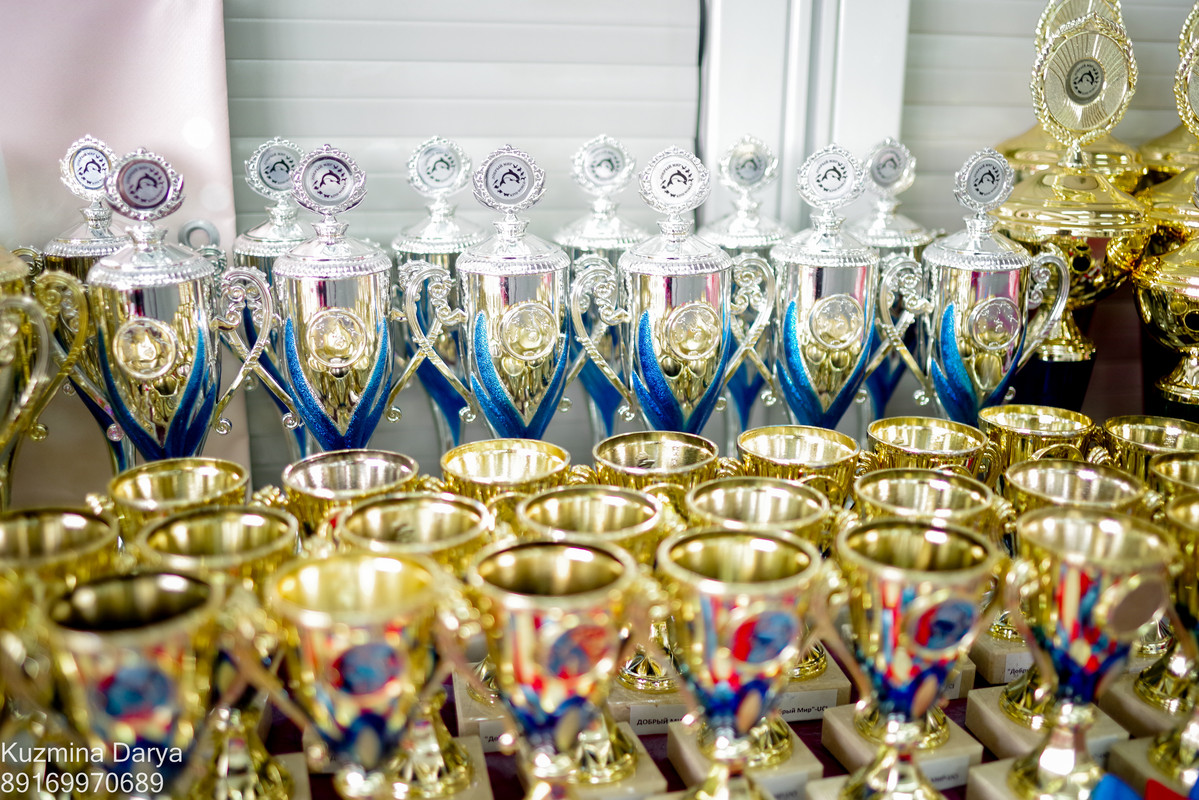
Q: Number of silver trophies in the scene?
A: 12